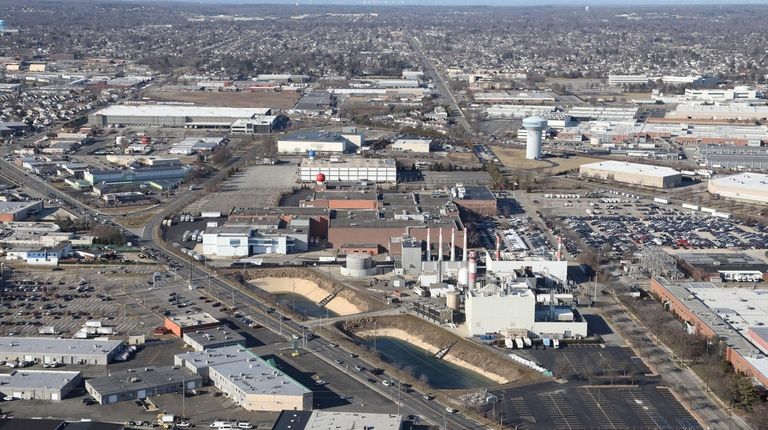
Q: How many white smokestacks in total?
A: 4